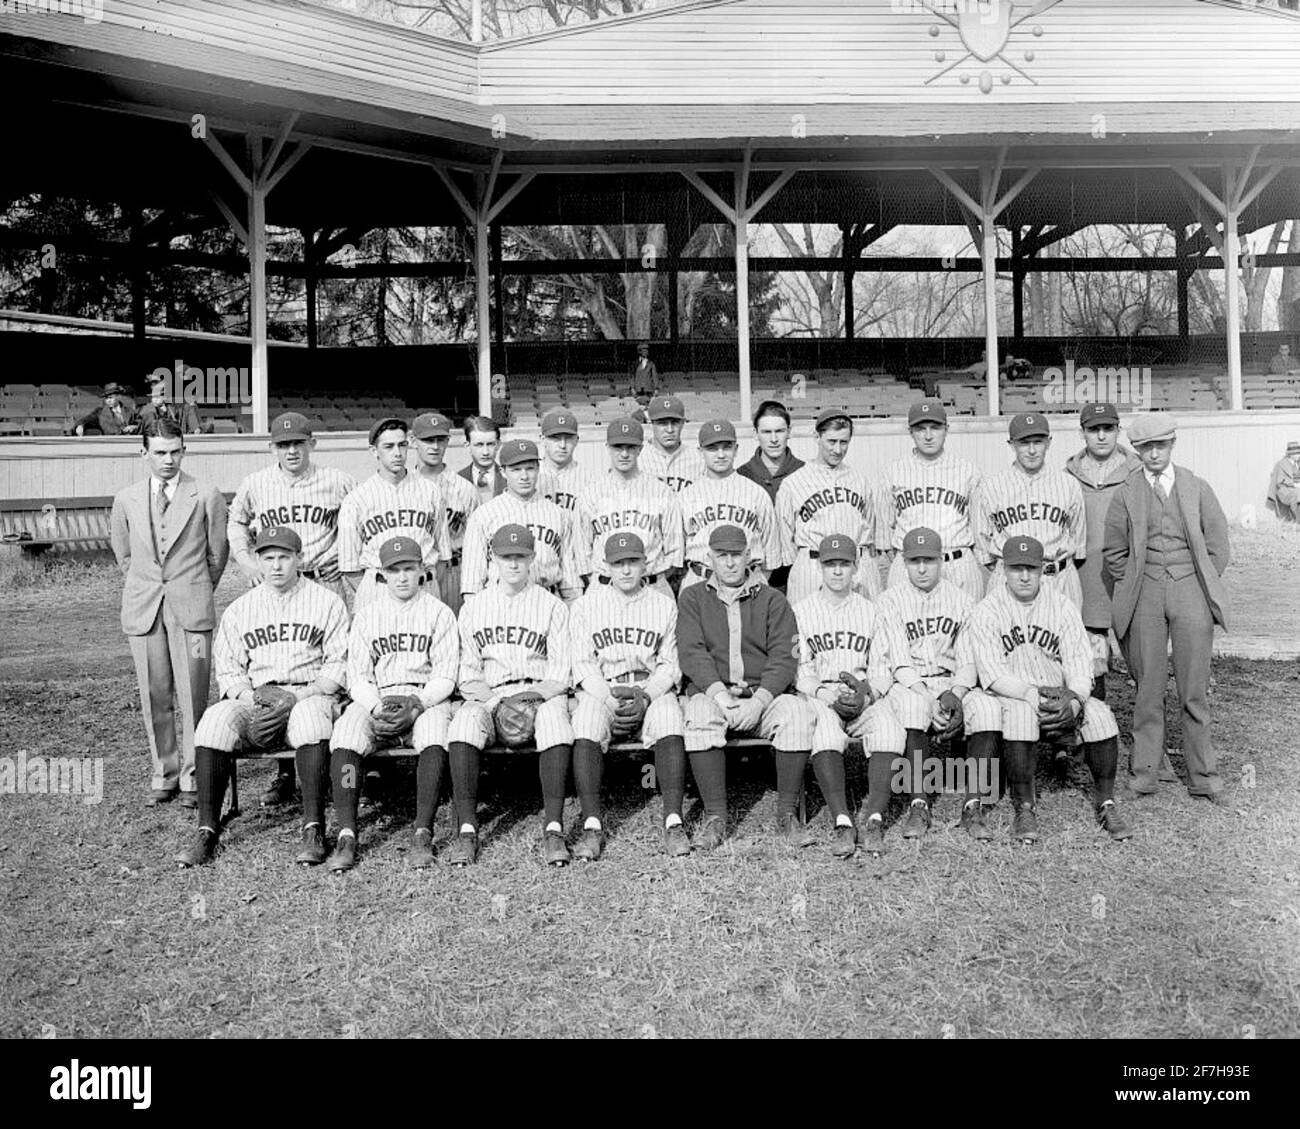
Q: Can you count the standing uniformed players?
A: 11